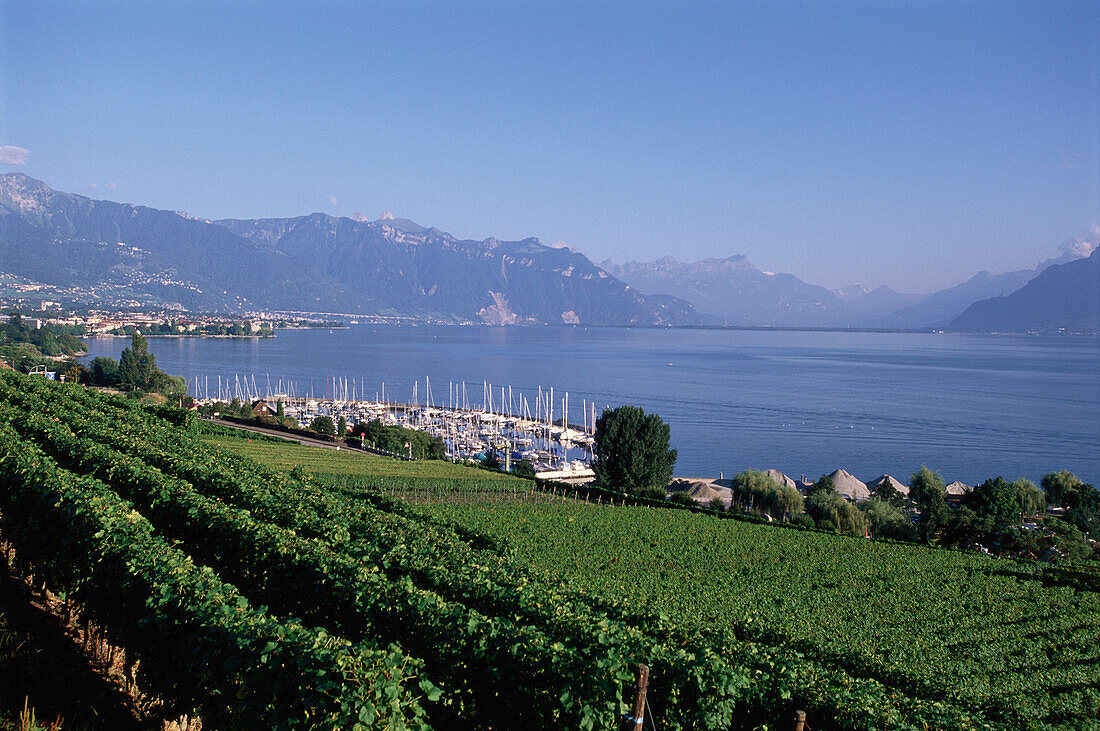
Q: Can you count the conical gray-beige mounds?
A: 5